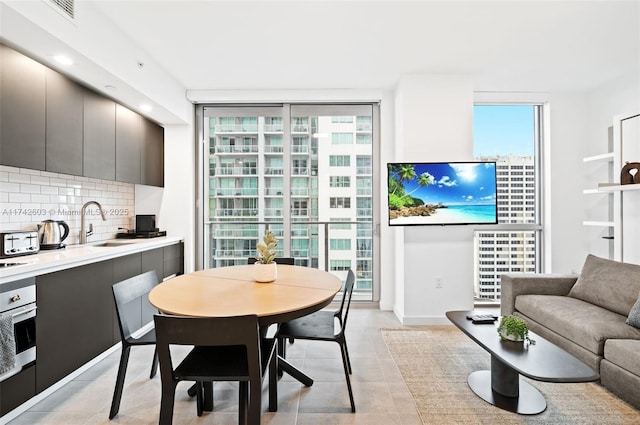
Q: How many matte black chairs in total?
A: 4